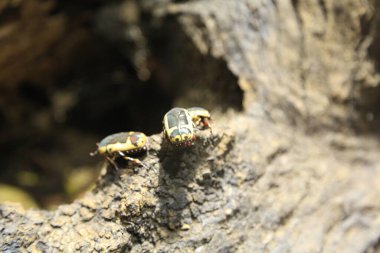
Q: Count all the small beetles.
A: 3